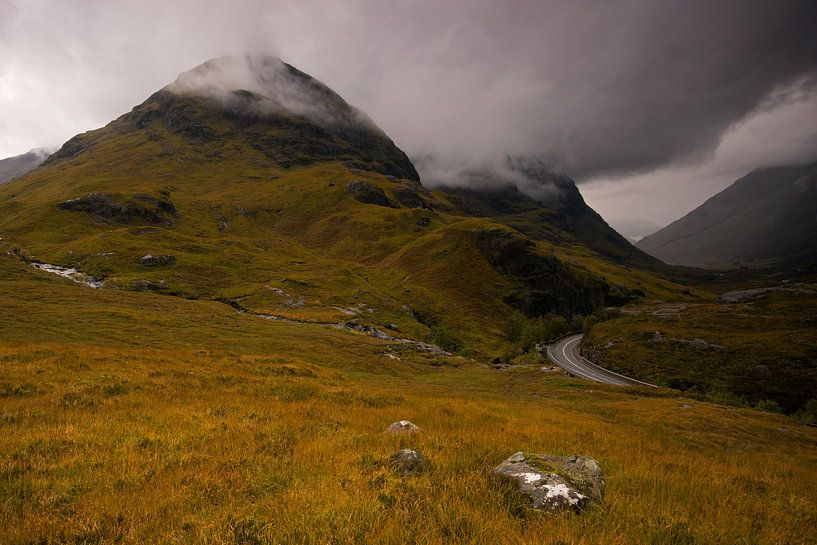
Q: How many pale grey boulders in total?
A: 3